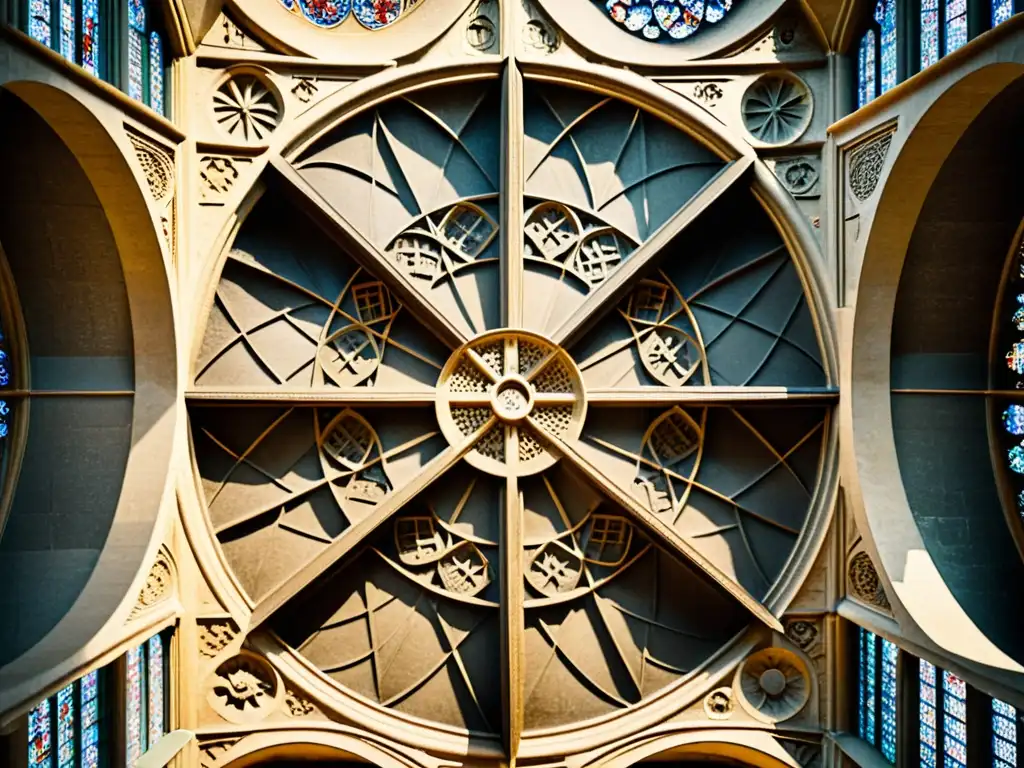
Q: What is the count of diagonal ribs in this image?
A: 4